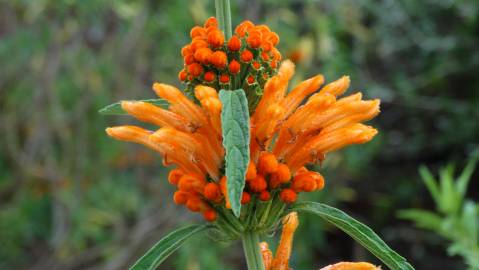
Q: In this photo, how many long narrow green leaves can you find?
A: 4